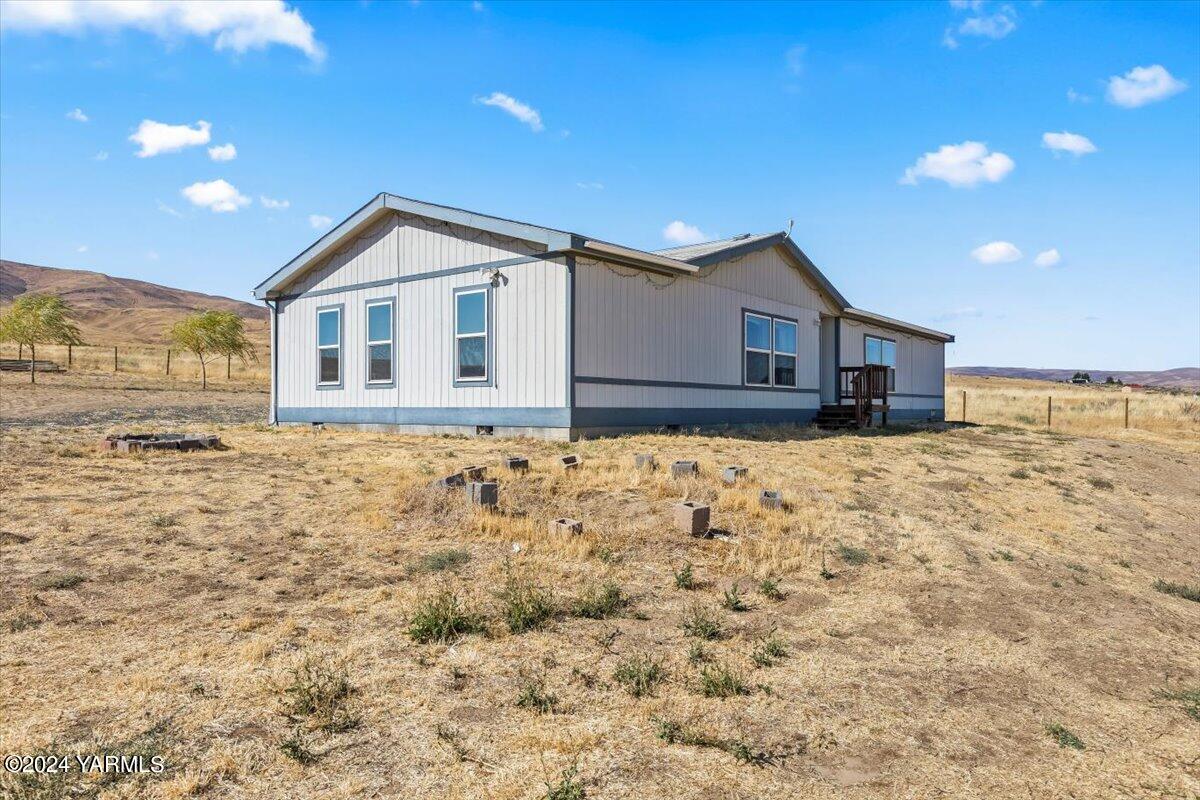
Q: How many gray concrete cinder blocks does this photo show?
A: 11